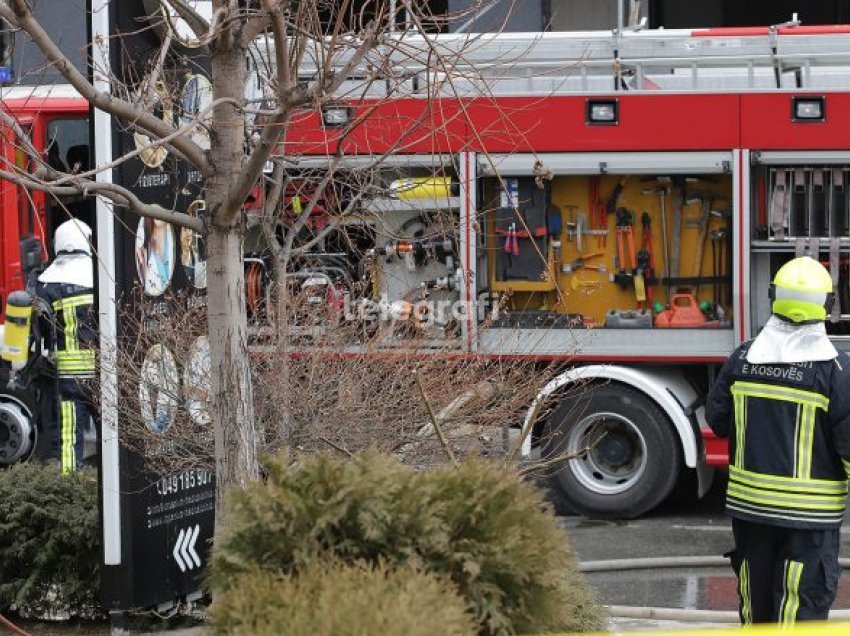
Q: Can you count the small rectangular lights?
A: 3